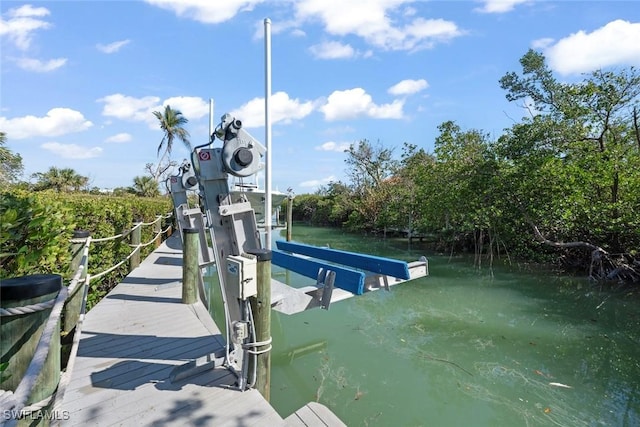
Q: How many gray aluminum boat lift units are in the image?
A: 2